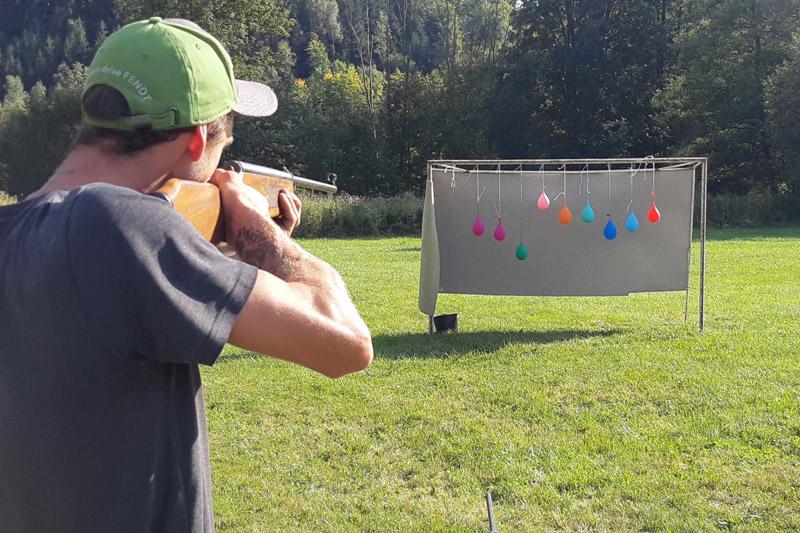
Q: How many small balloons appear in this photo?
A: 9